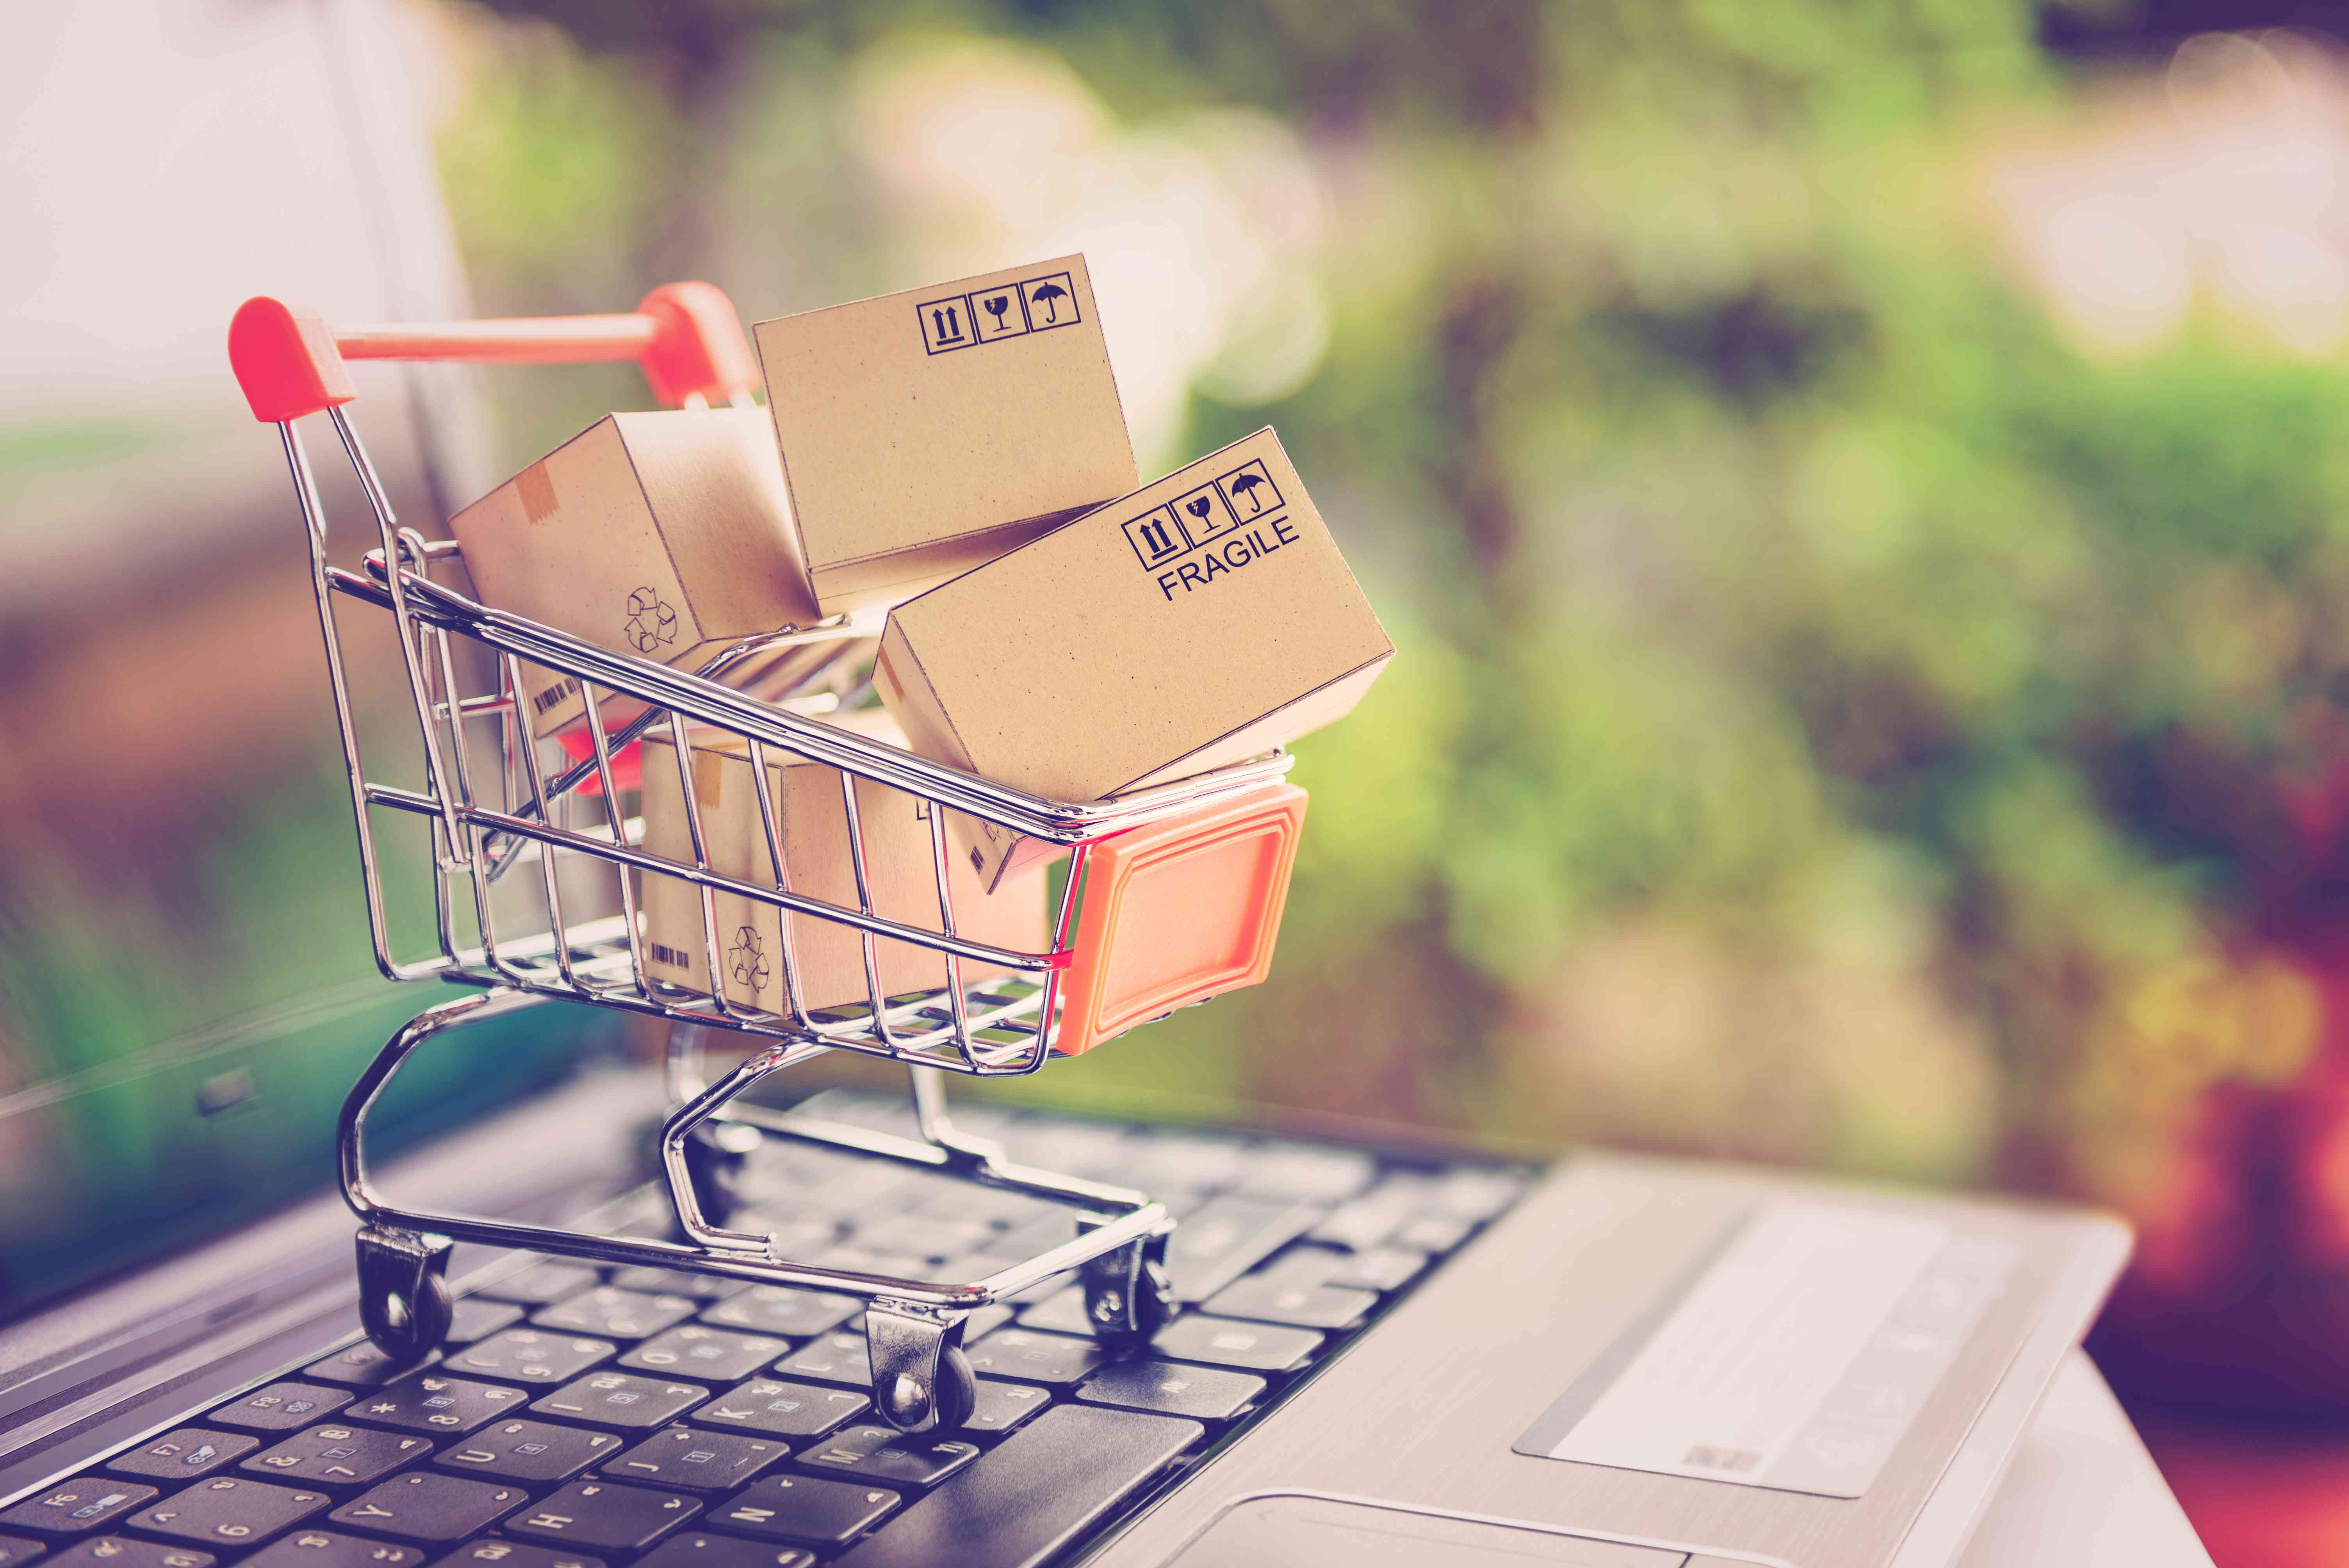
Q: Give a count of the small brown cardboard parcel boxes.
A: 4